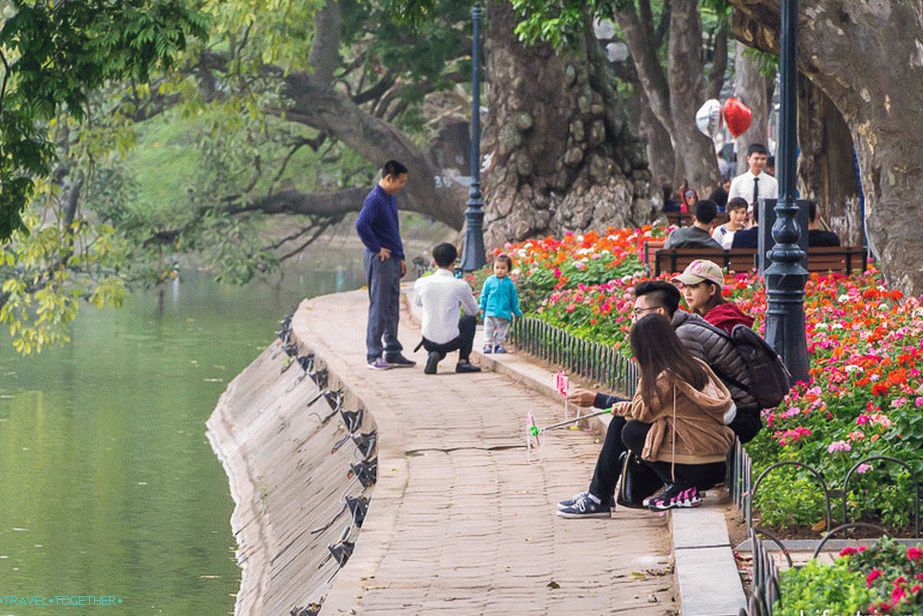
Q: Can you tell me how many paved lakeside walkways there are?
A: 1